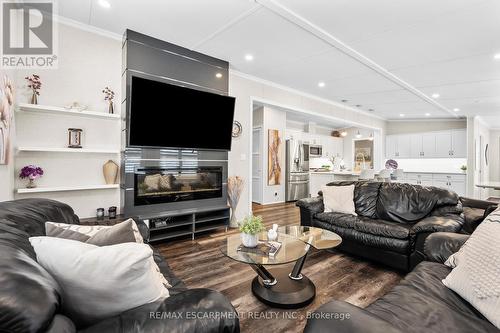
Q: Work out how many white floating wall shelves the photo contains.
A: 3